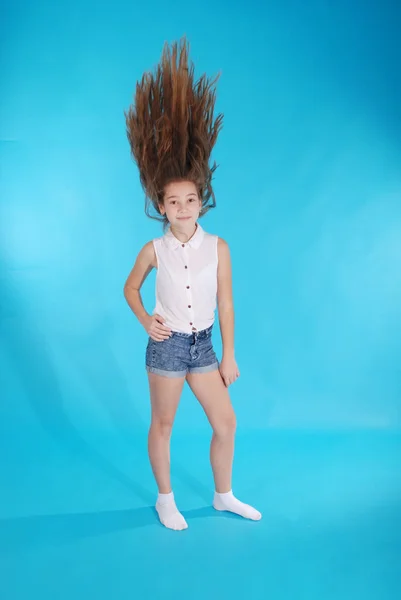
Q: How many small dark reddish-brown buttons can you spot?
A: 5